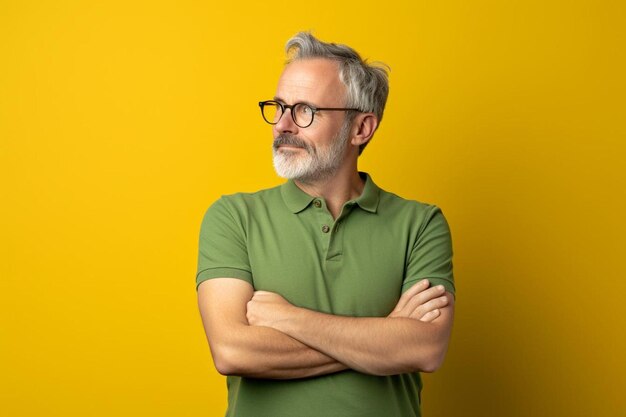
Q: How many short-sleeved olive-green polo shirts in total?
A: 1